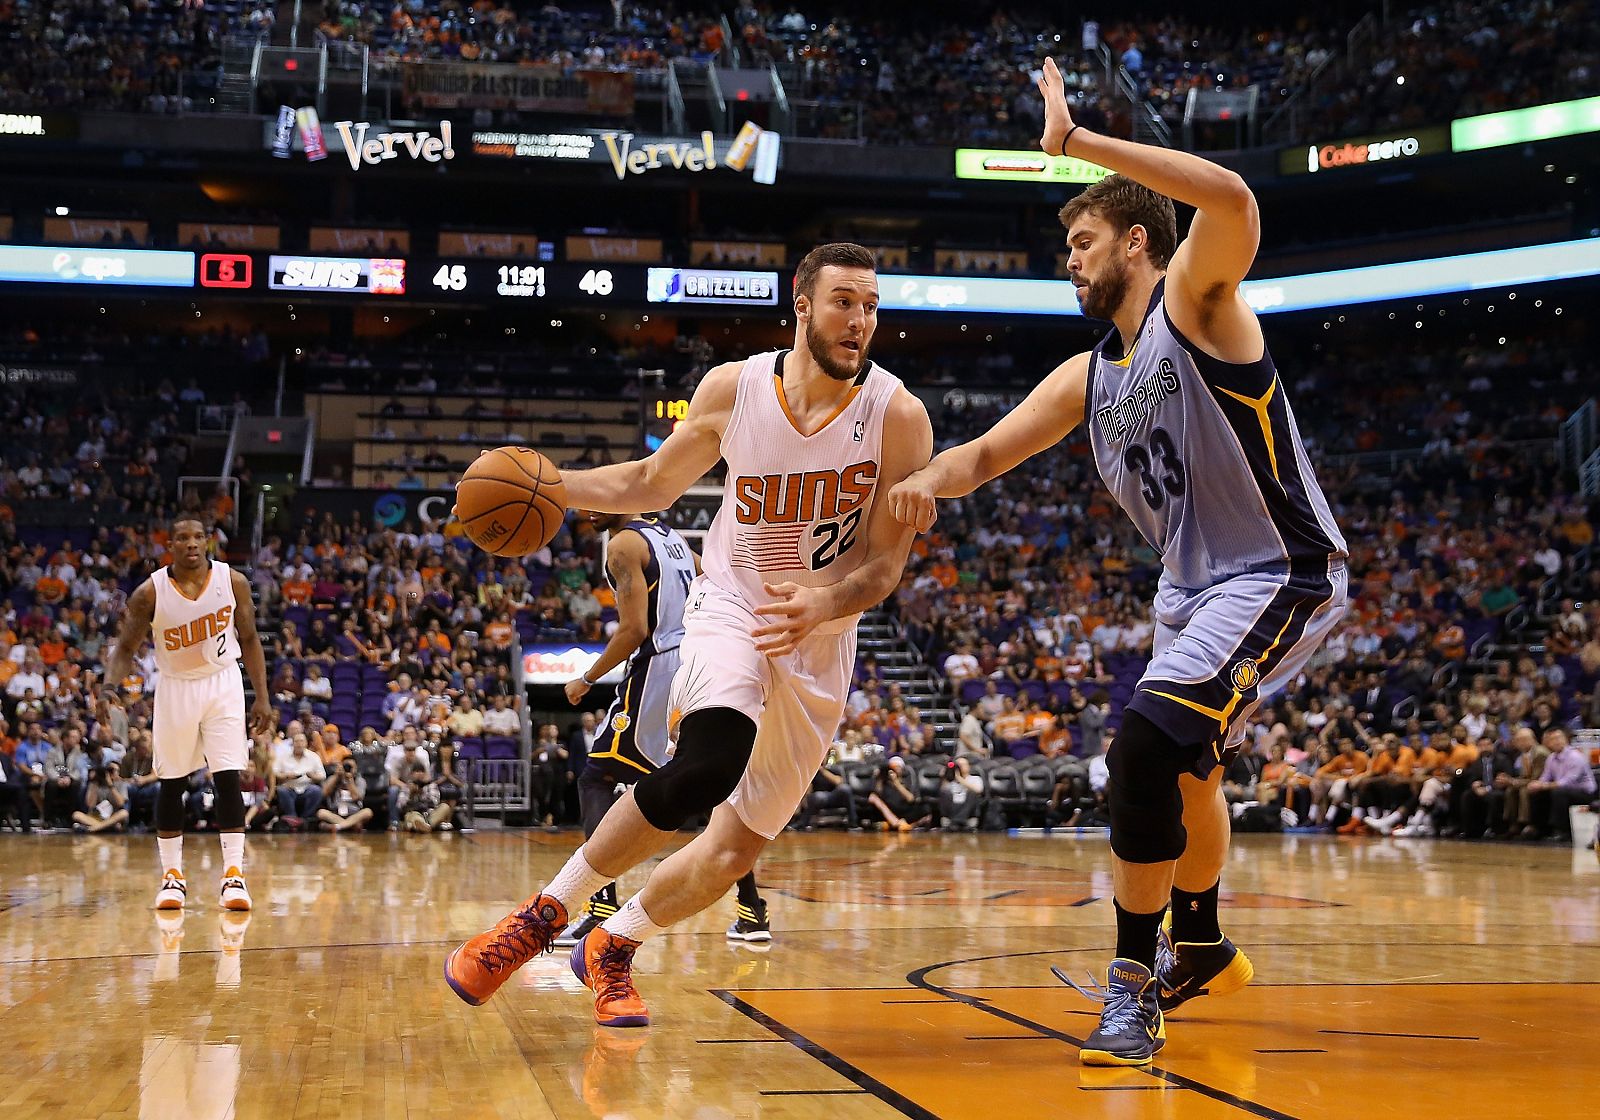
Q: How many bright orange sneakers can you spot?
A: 2